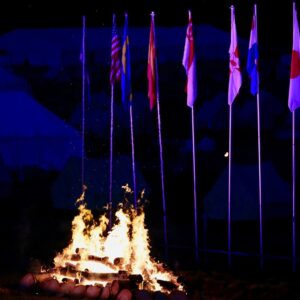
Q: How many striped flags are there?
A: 1